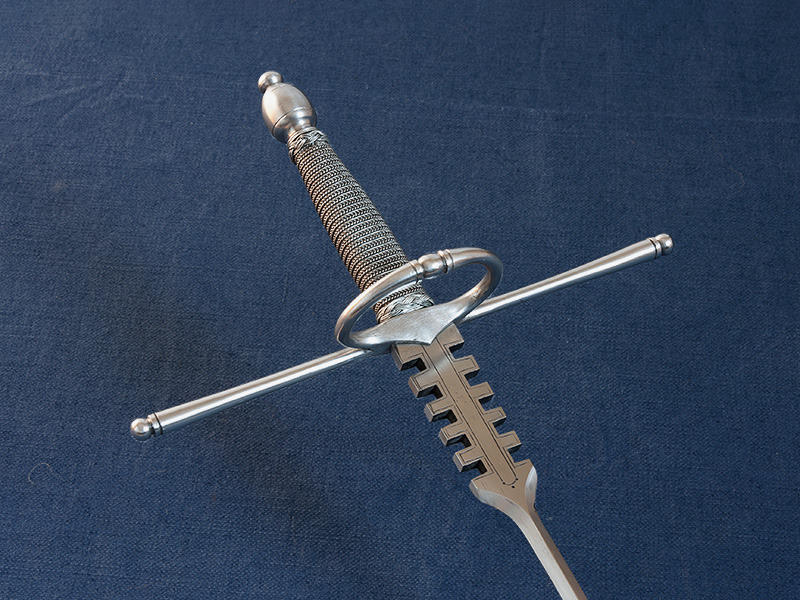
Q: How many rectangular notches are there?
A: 10